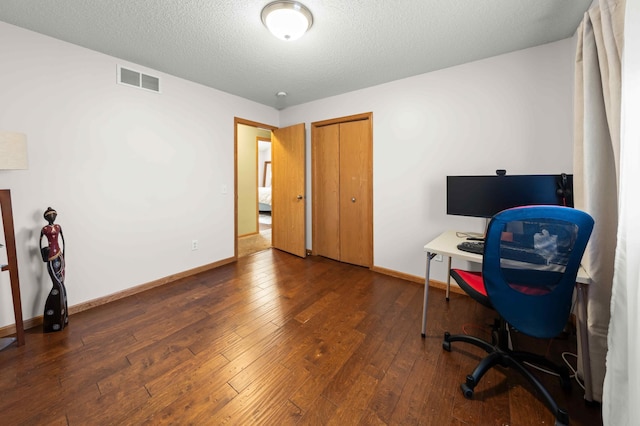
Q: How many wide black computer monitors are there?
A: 1